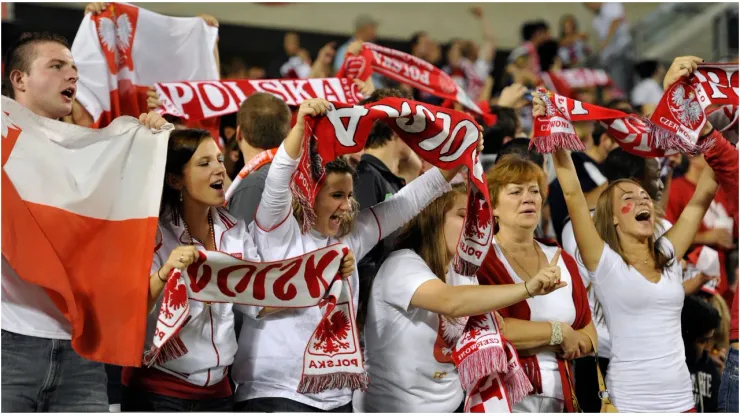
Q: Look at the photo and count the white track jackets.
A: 1